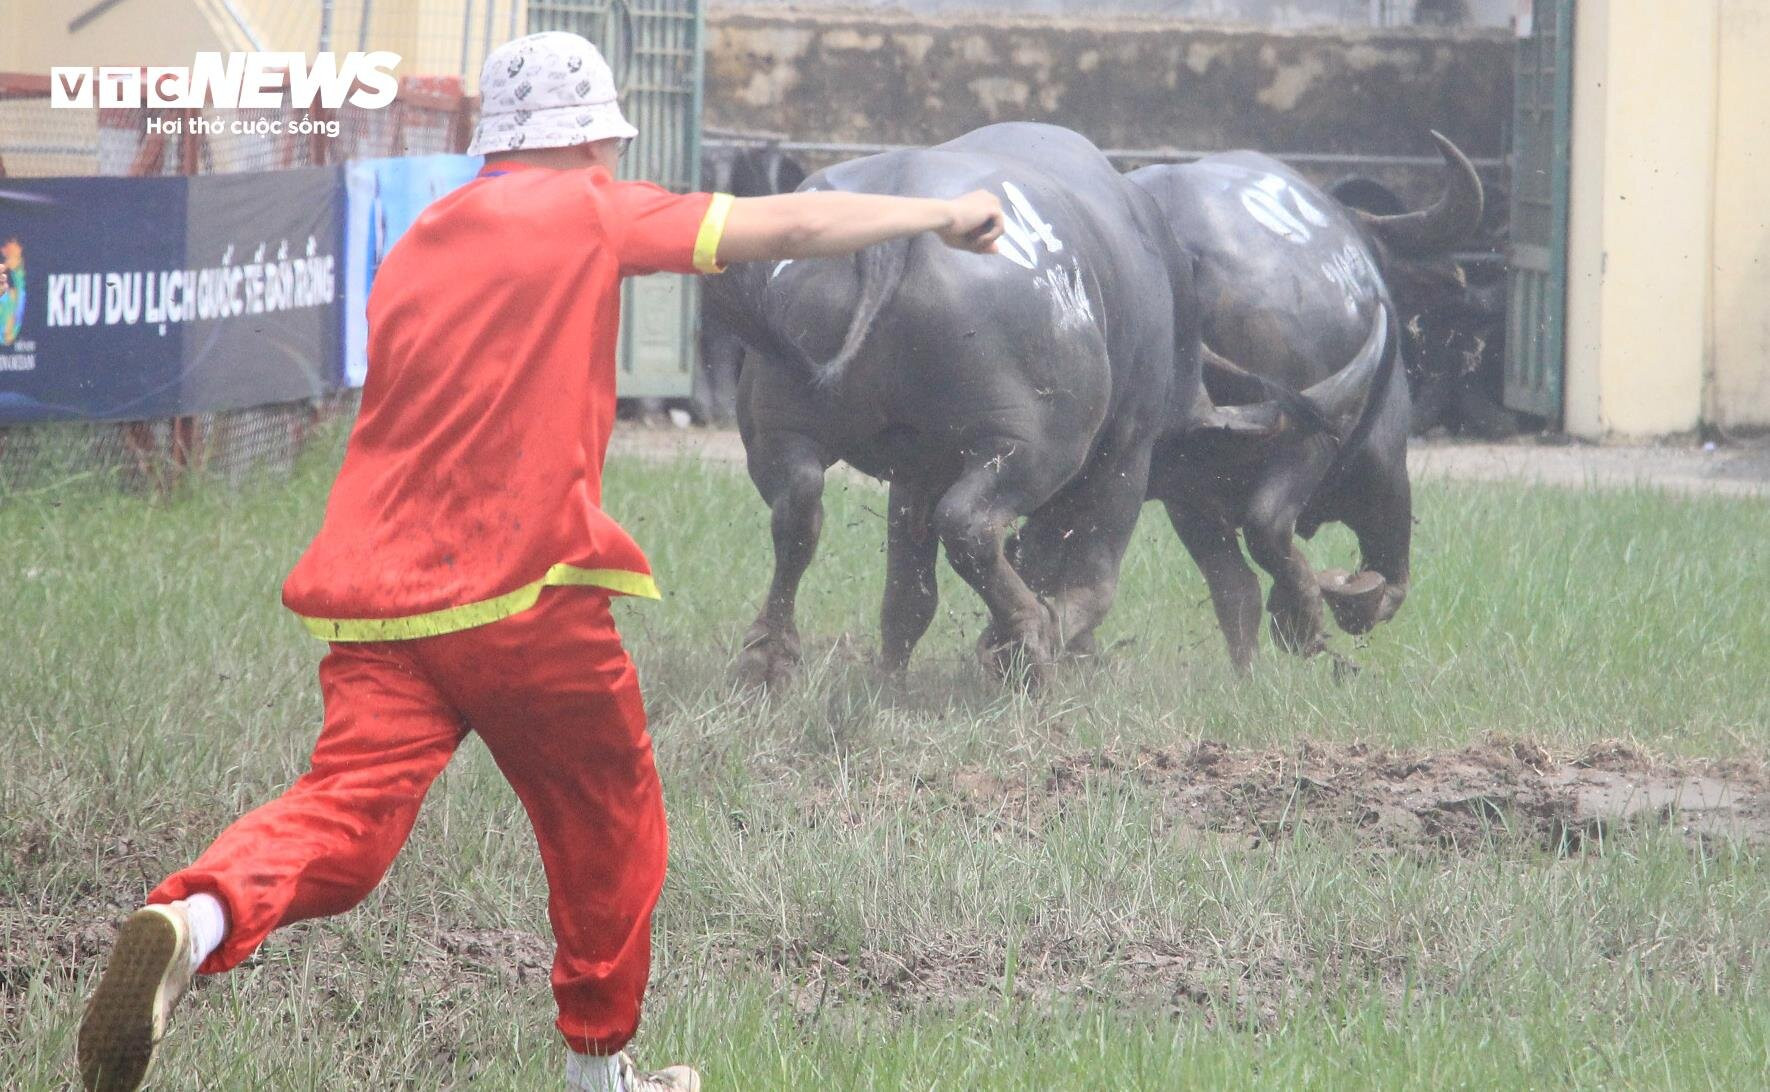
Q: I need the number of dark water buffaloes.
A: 2